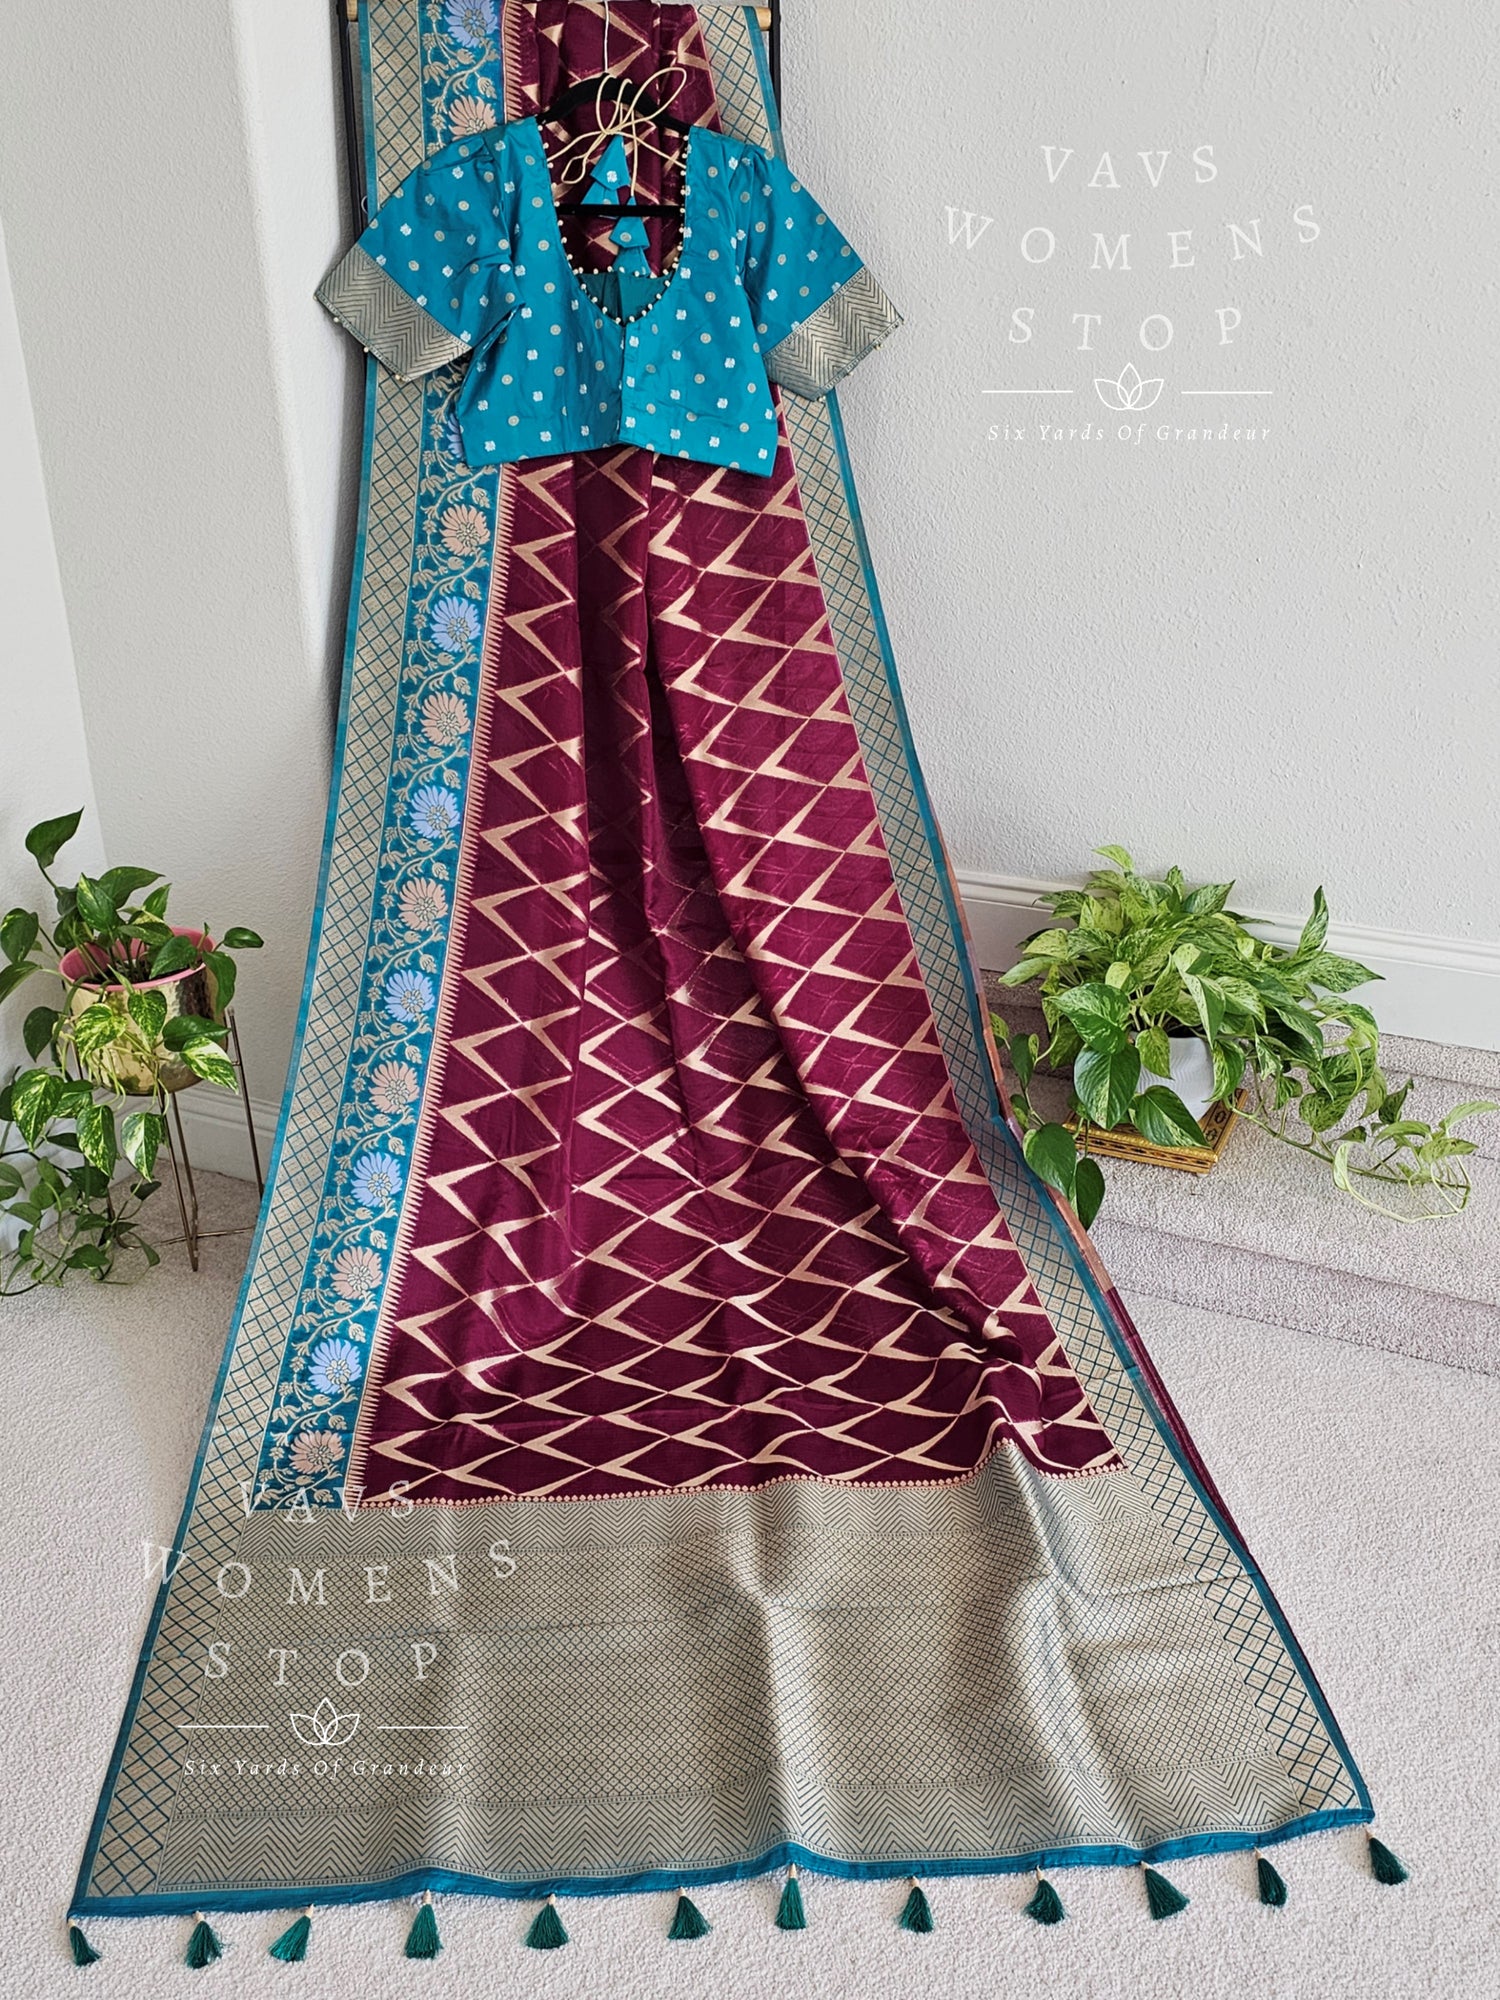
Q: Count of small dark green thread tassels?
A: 12